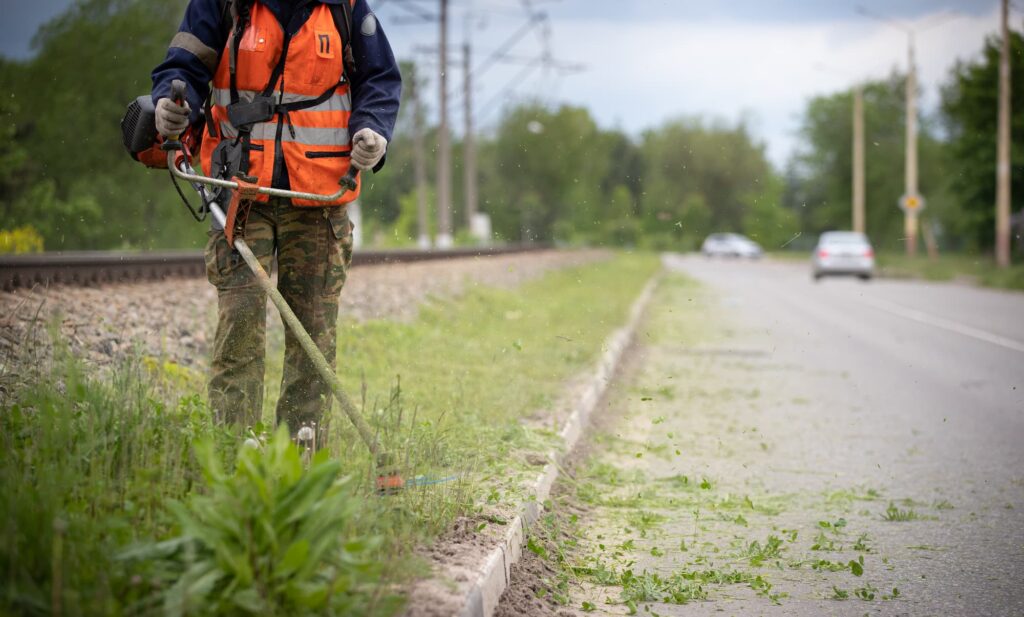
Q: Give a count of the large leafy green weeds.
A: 1